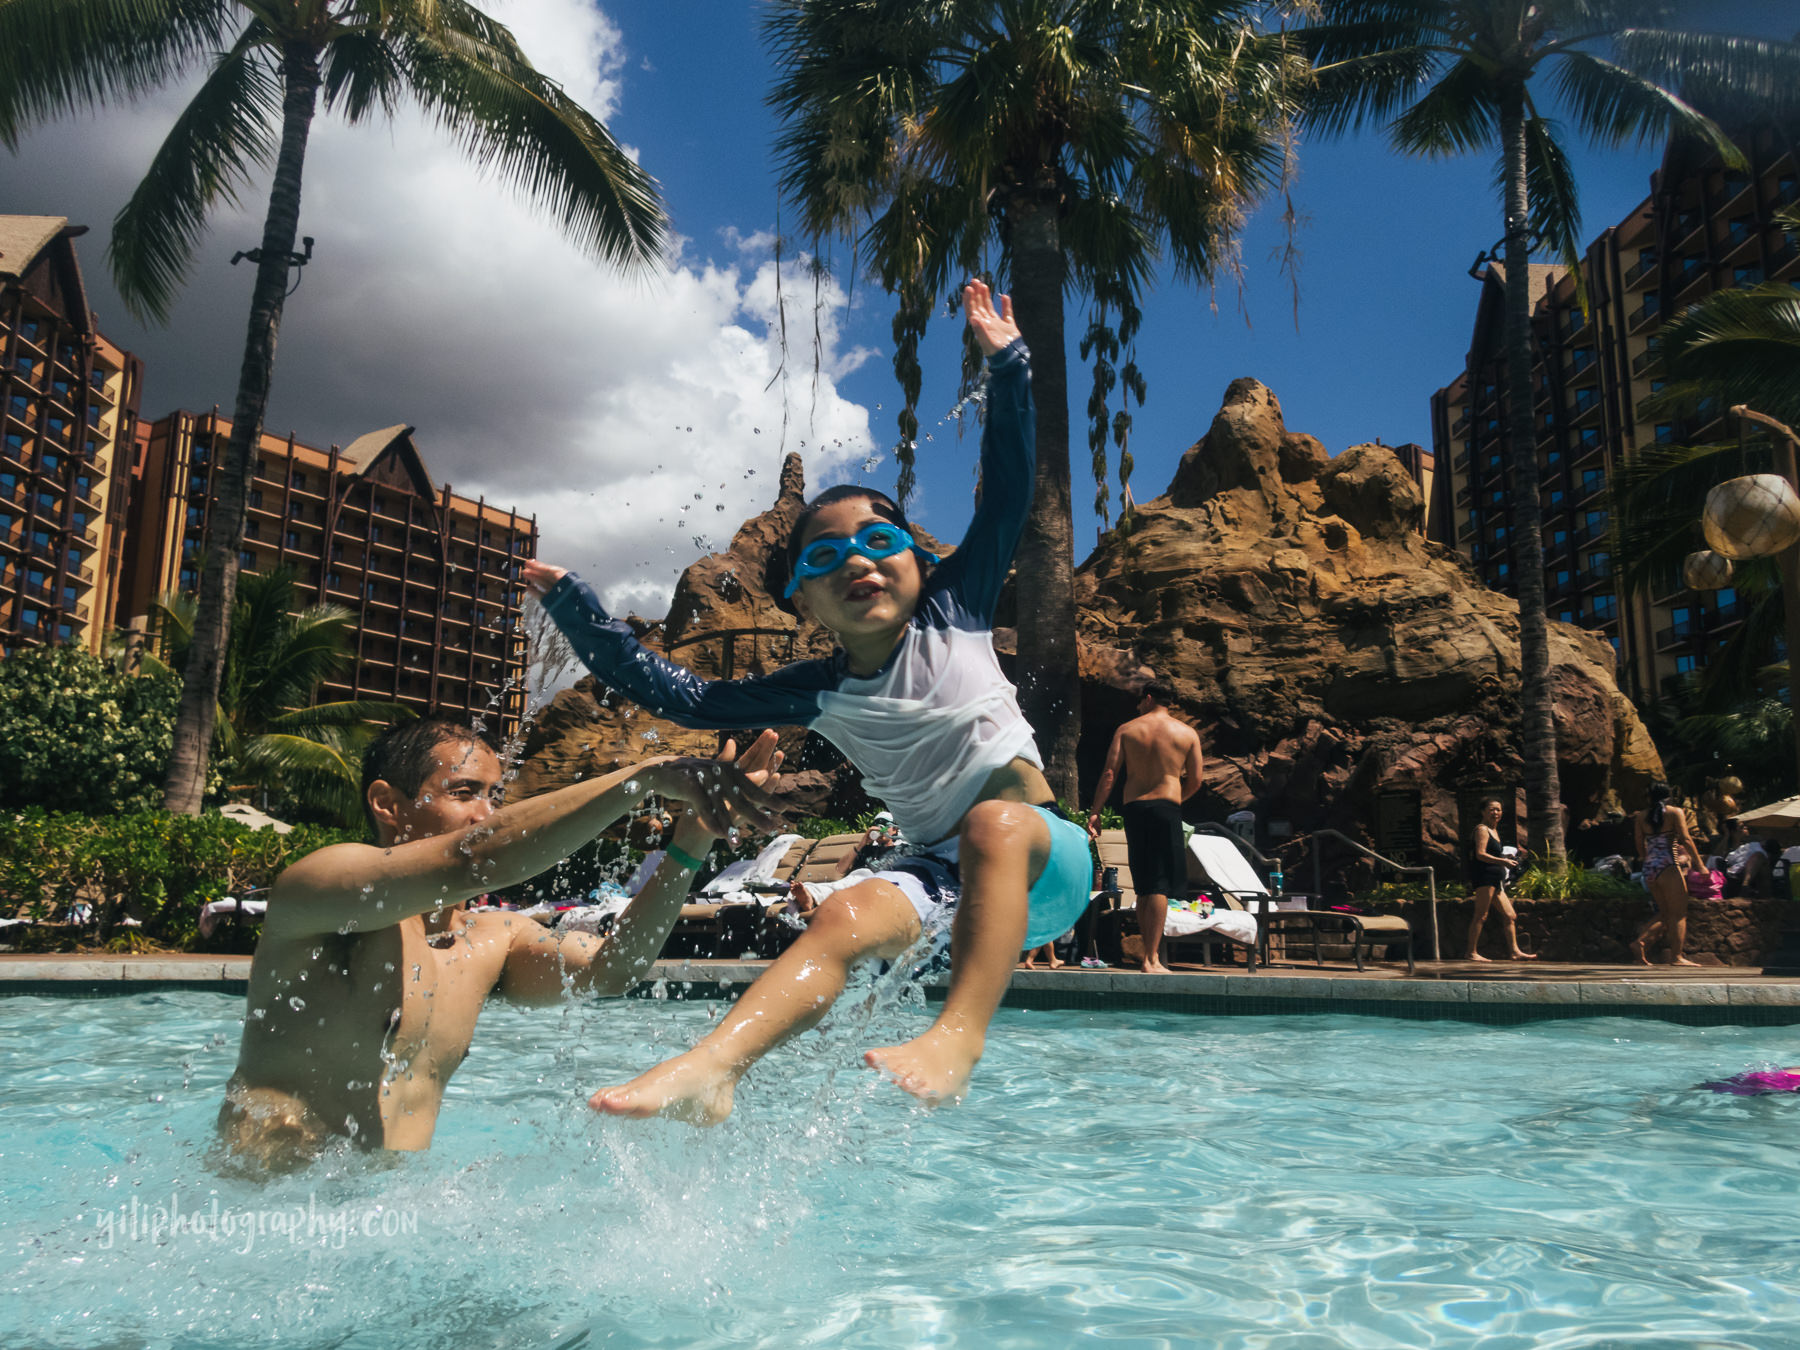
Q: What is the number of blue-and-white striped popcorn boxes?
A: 0